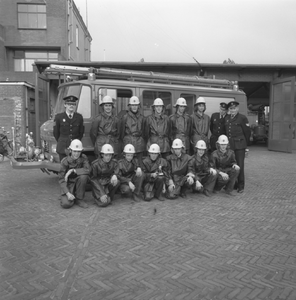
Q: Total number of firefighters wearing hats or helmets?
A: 15